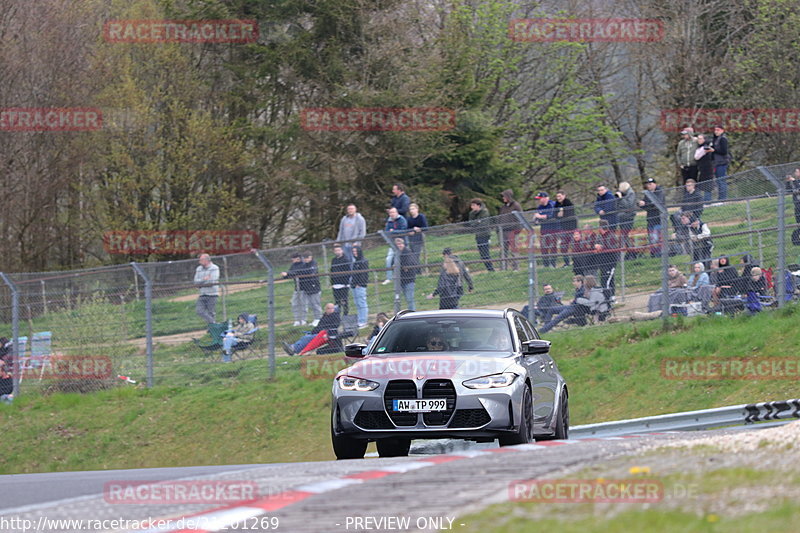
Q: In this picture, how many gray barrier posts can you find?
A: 7